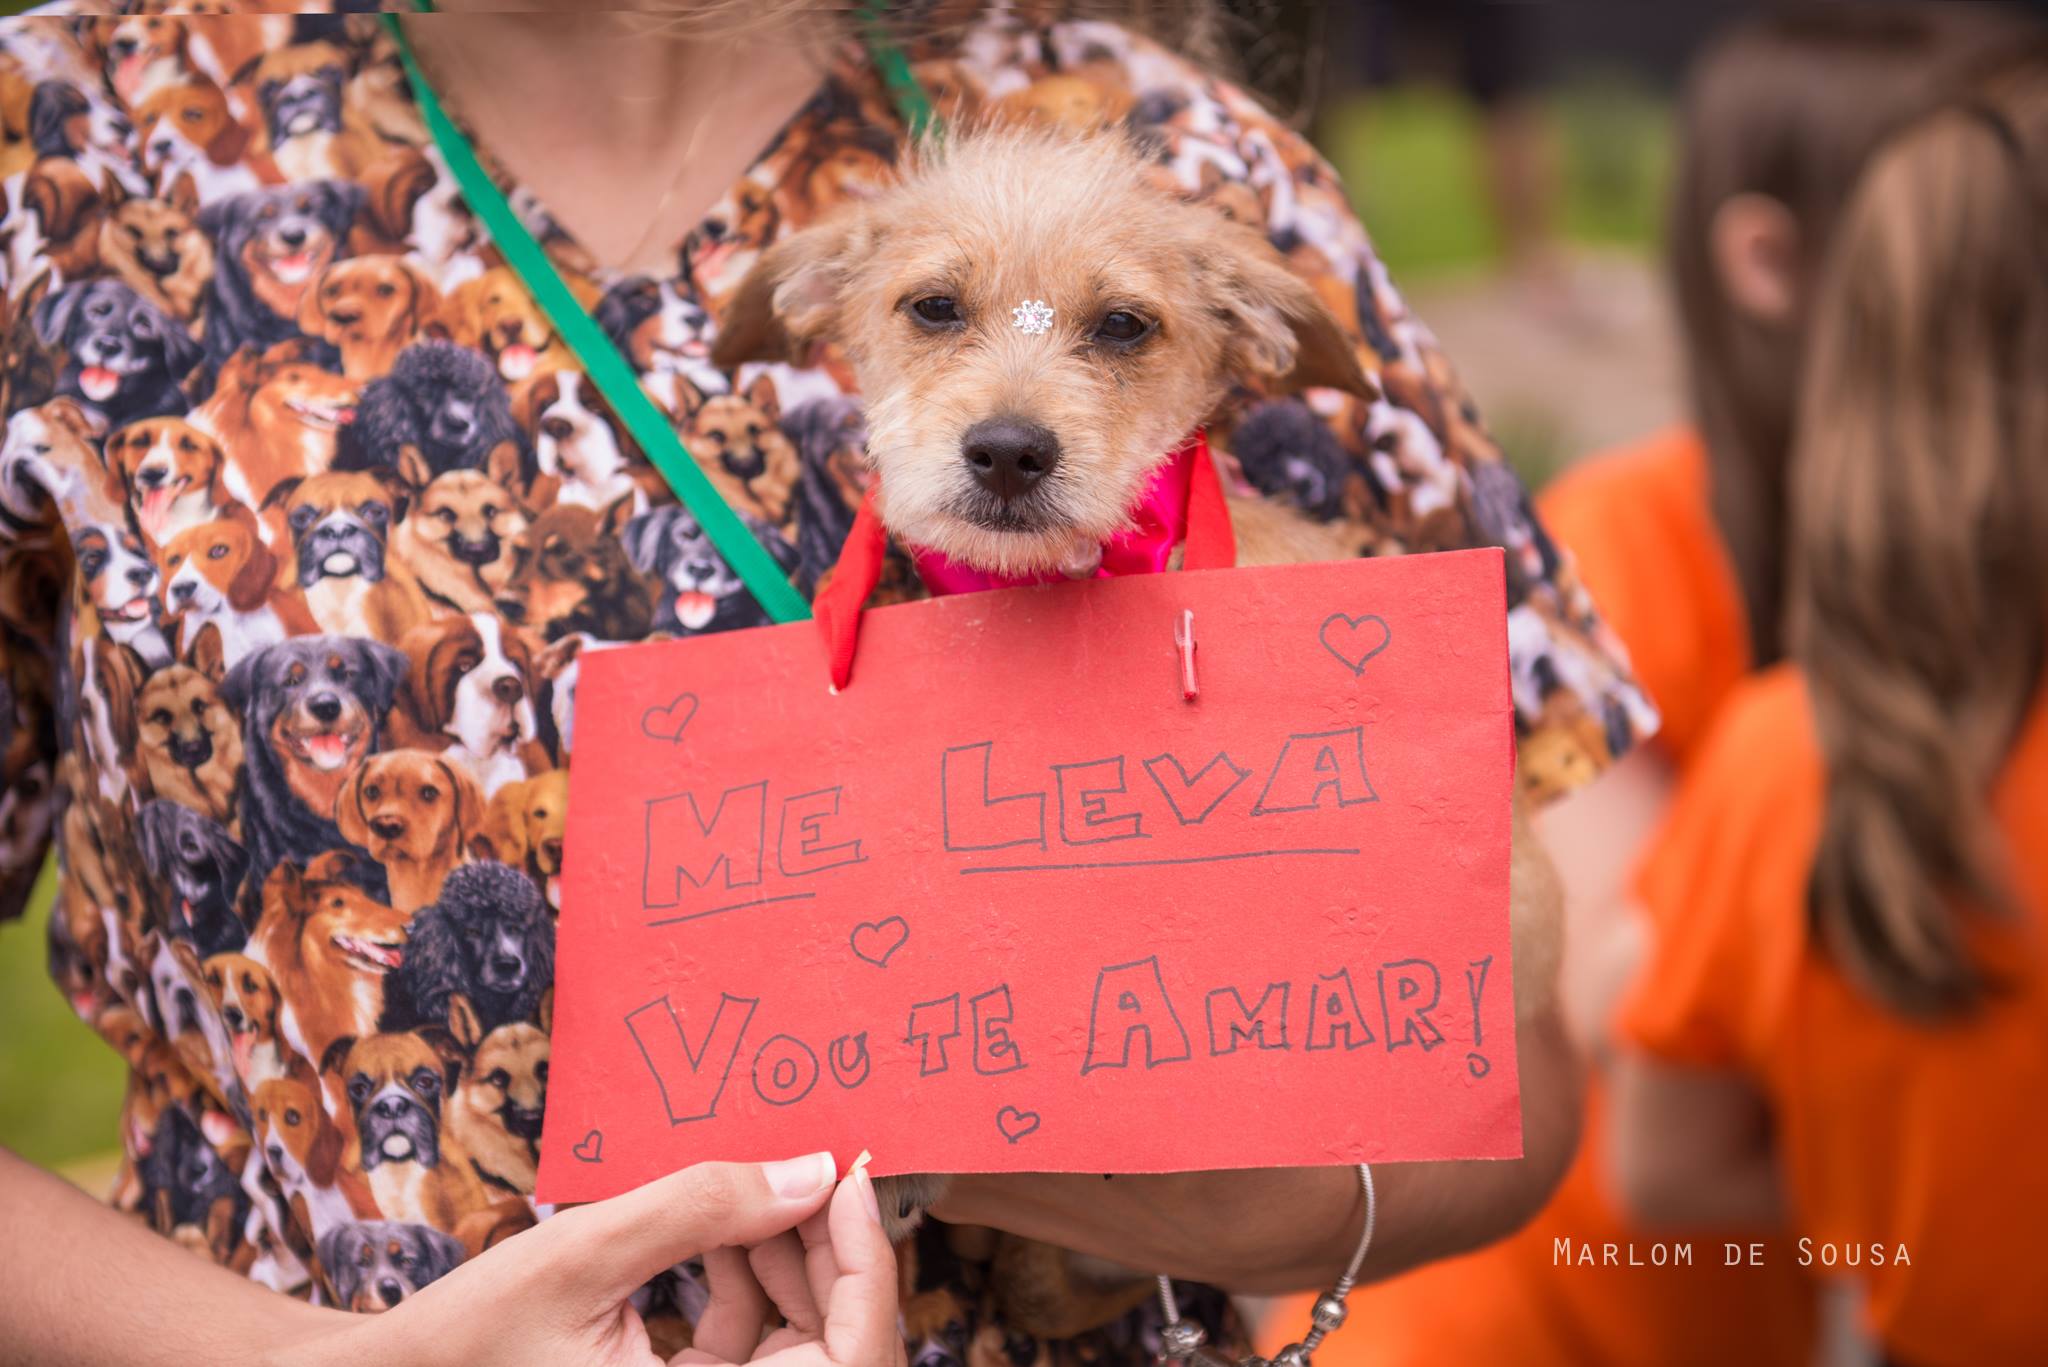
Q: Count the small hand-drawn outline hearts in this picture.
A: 5